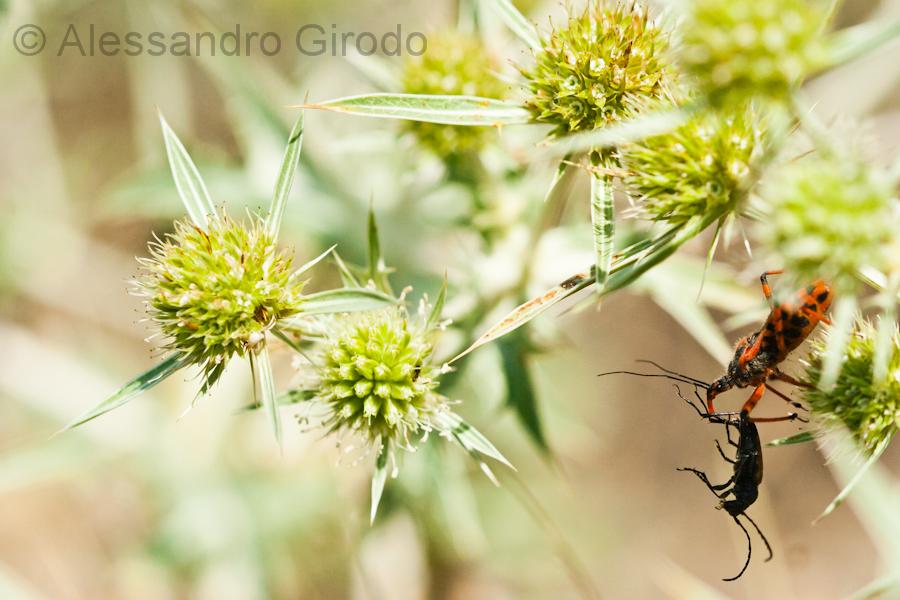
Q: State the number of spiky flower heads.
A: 8